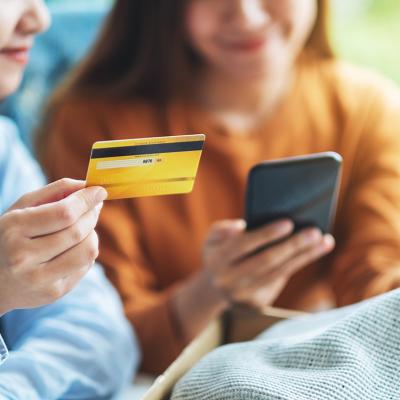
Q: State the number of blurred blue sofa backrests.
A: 1